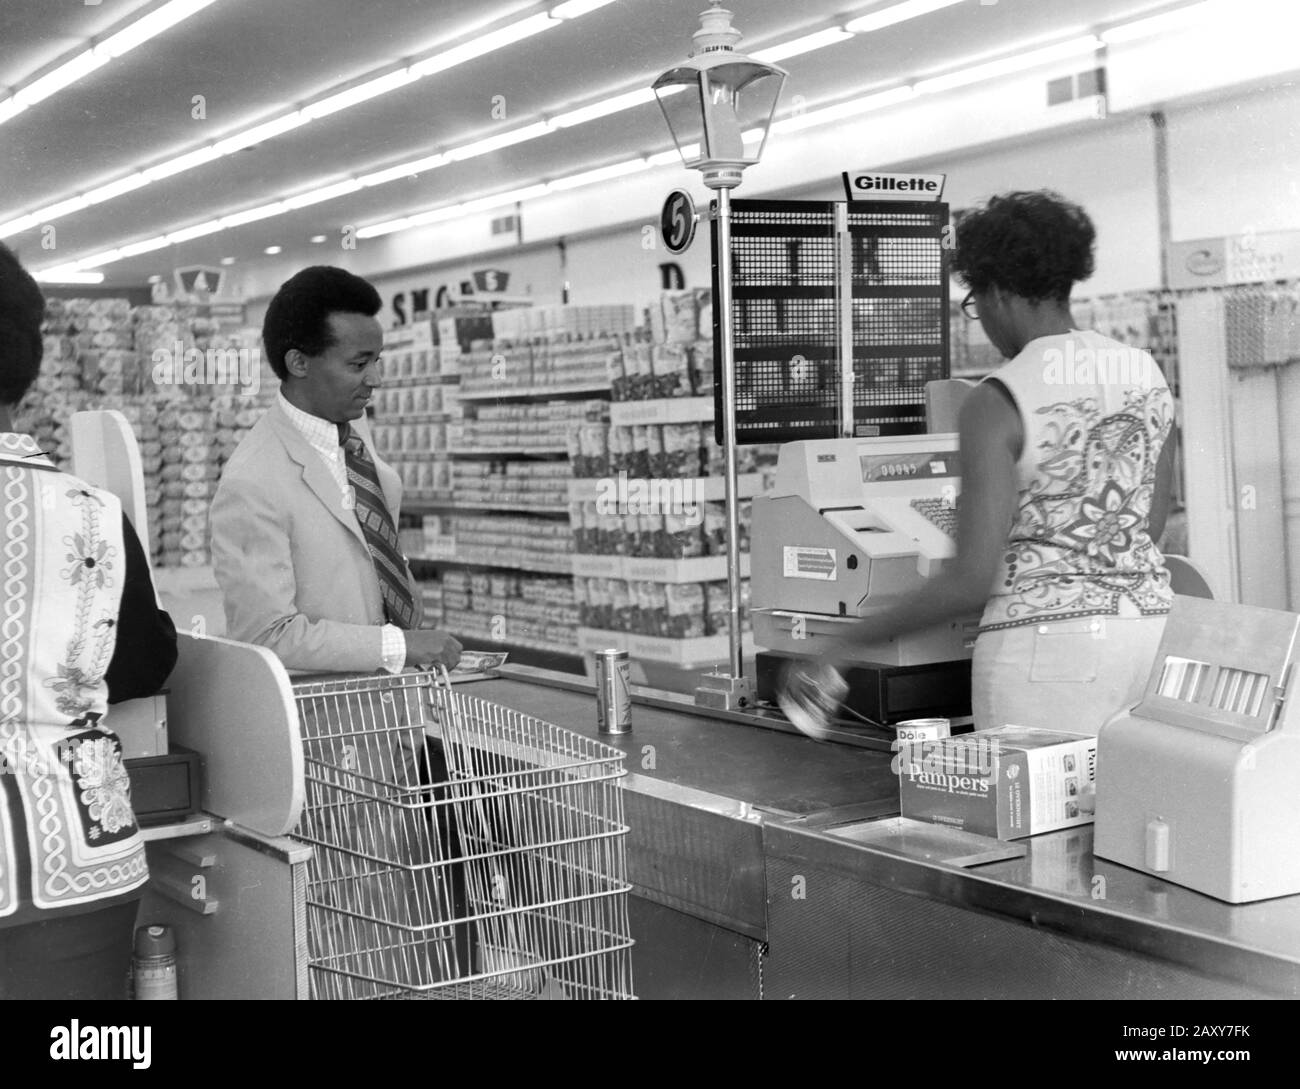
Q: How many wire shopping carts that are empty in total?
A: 1